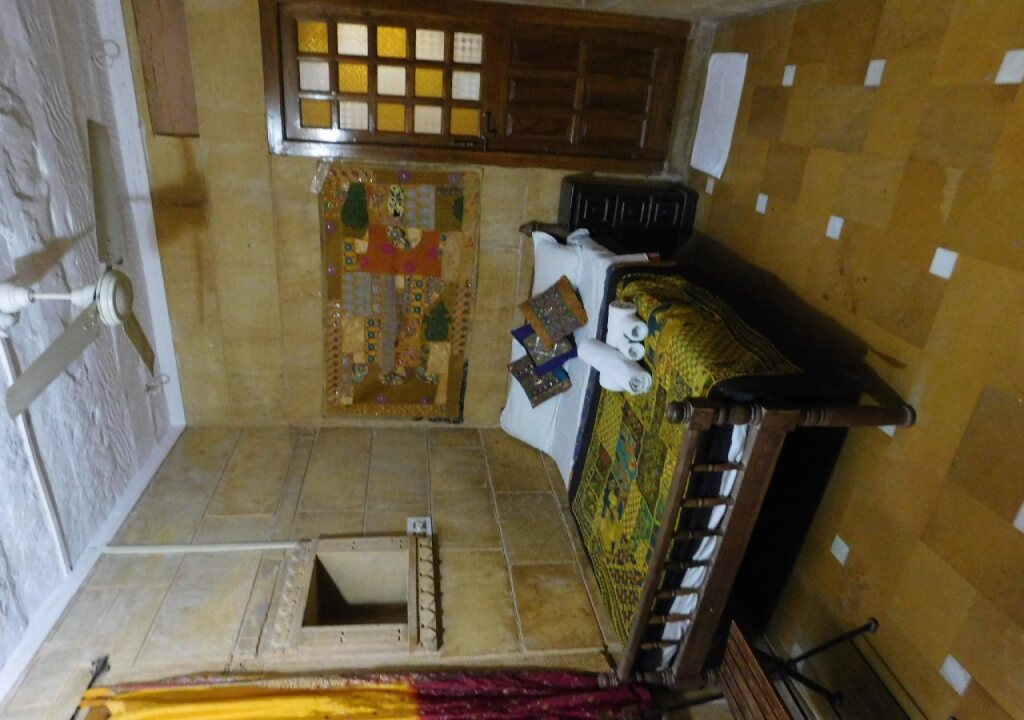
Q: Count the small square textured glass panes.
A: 15